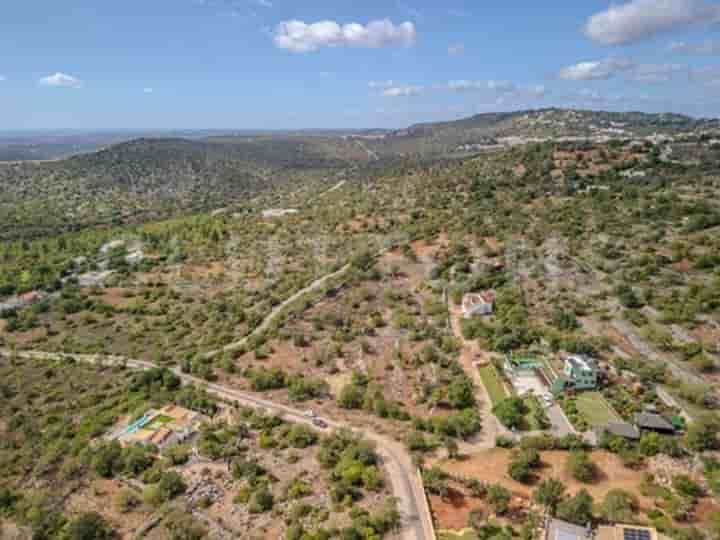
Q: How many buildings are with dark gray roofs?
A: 2